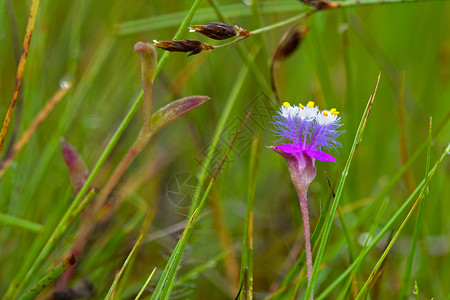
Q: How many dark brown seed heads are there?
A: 4